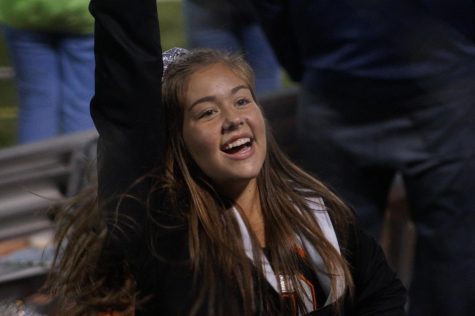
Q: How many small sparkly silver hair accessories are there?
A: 1